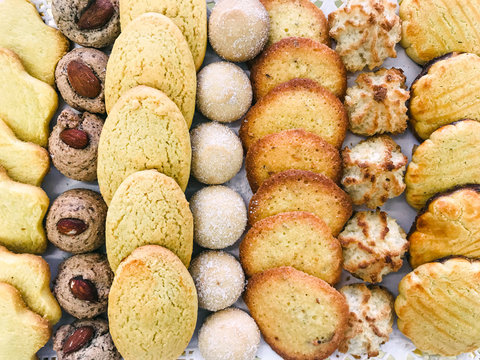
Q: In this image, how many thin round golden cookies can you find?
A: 7